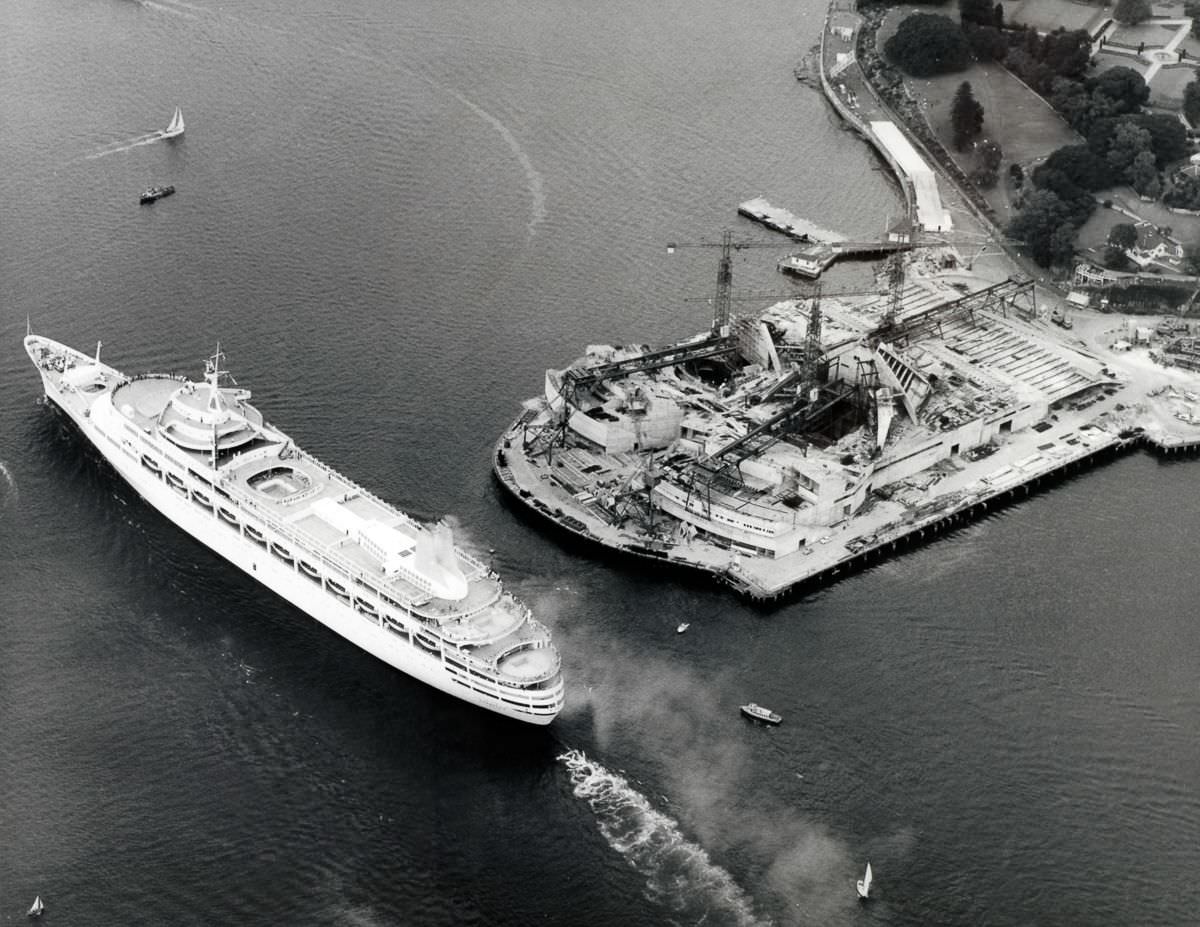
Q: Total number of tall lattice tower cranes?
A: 3